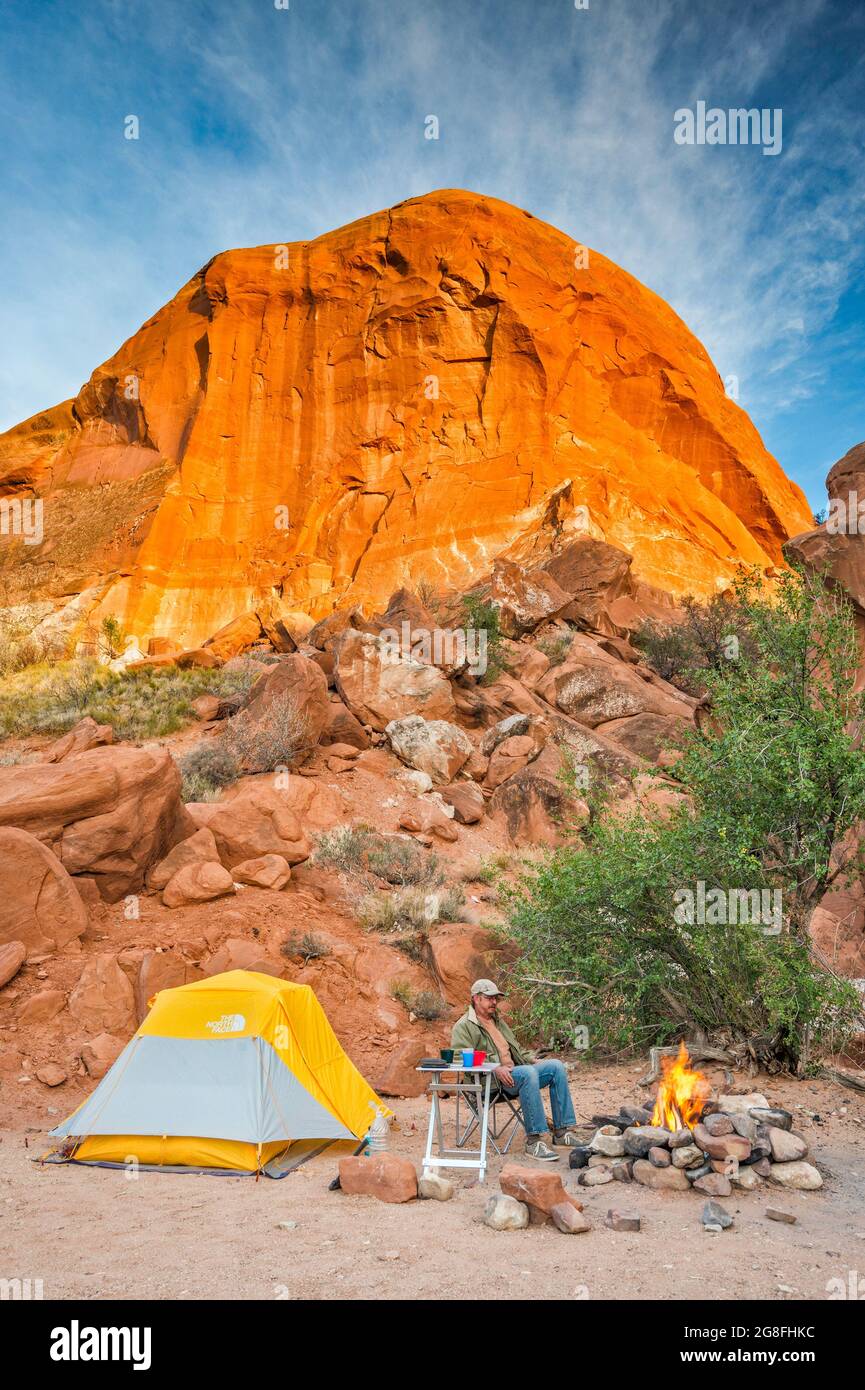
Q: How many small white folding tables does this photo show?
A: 1